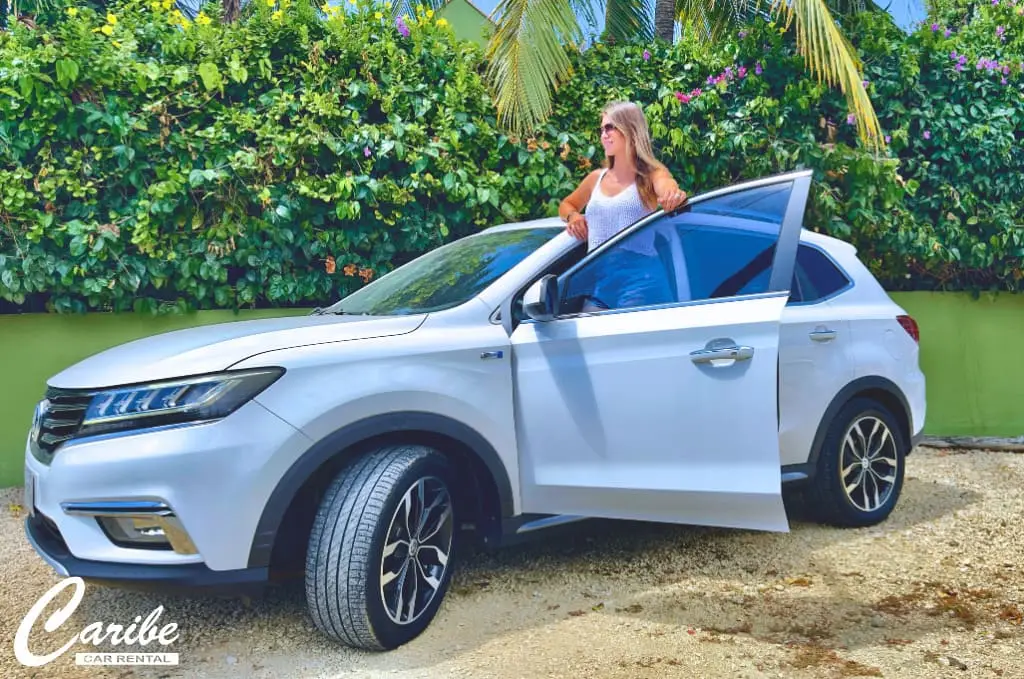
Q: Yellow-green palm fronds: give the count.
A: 2